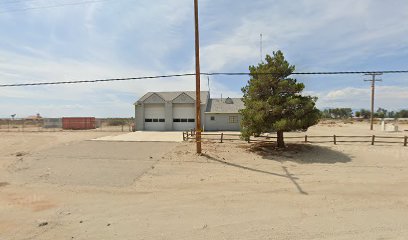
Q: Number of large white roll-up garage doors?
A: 2